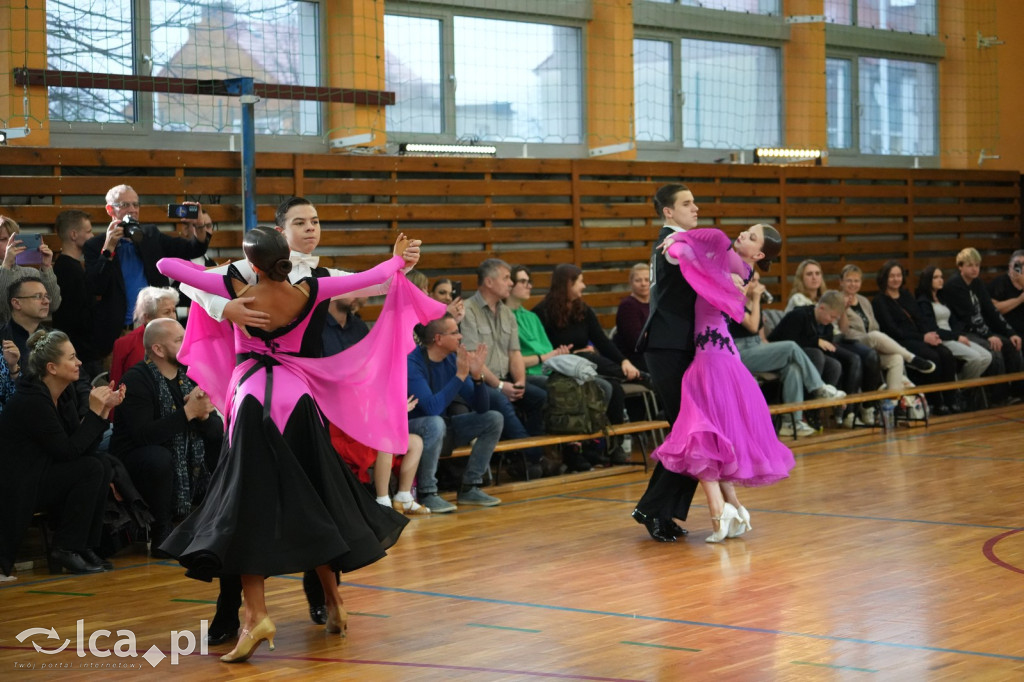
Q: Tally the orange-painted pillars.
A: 5